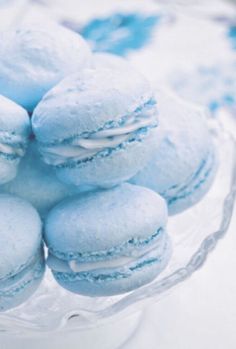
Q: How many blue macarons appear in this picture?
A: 7